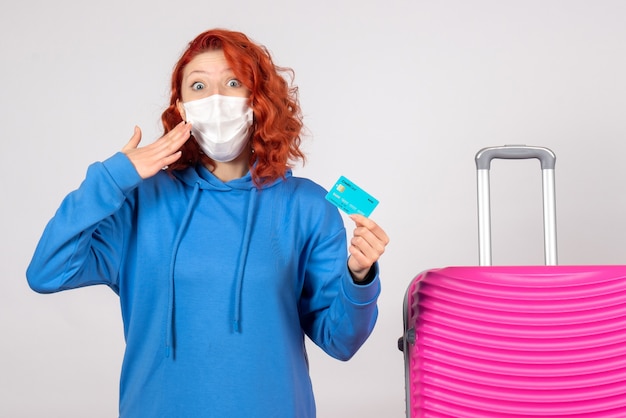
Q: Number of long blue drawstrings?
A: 2